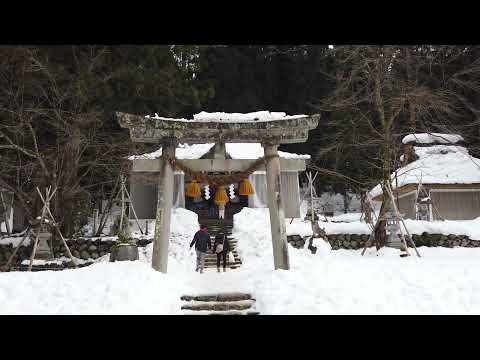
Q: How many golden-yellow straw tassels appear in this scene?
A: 3